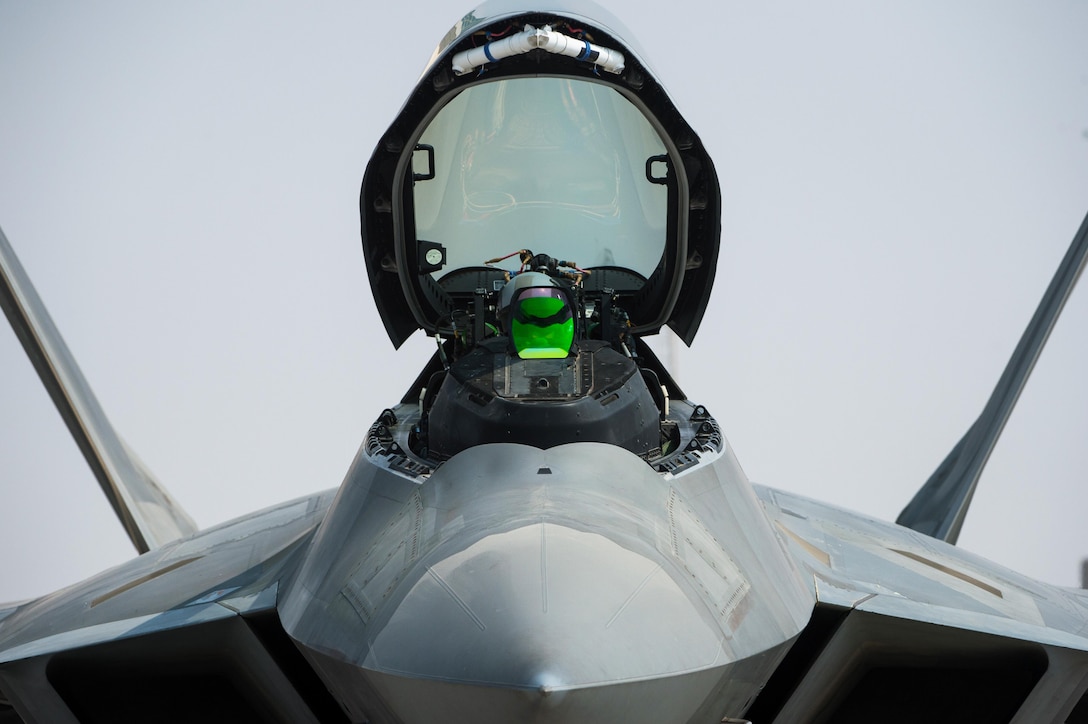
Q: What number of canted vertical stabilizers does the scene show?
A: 2